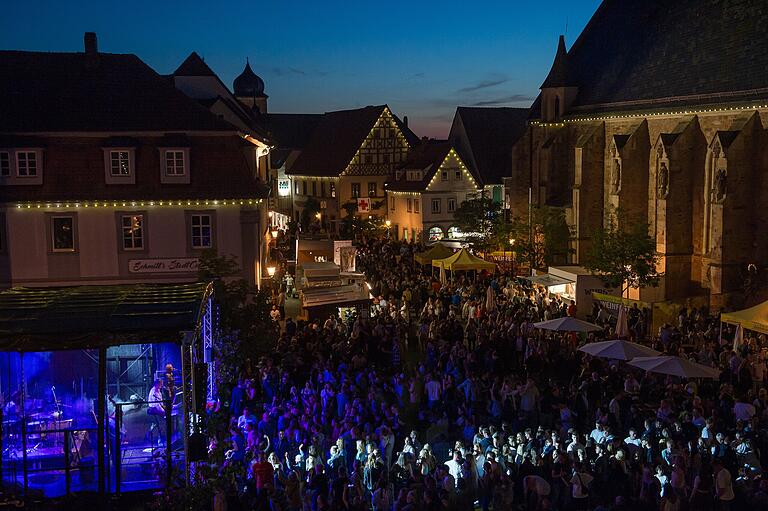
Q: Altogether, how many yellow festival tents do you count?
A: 3